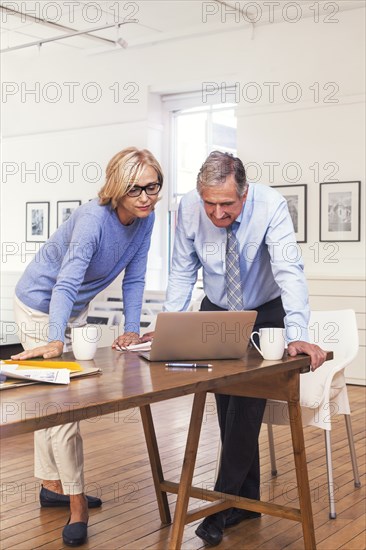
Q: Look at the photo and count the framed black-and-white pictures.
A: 4